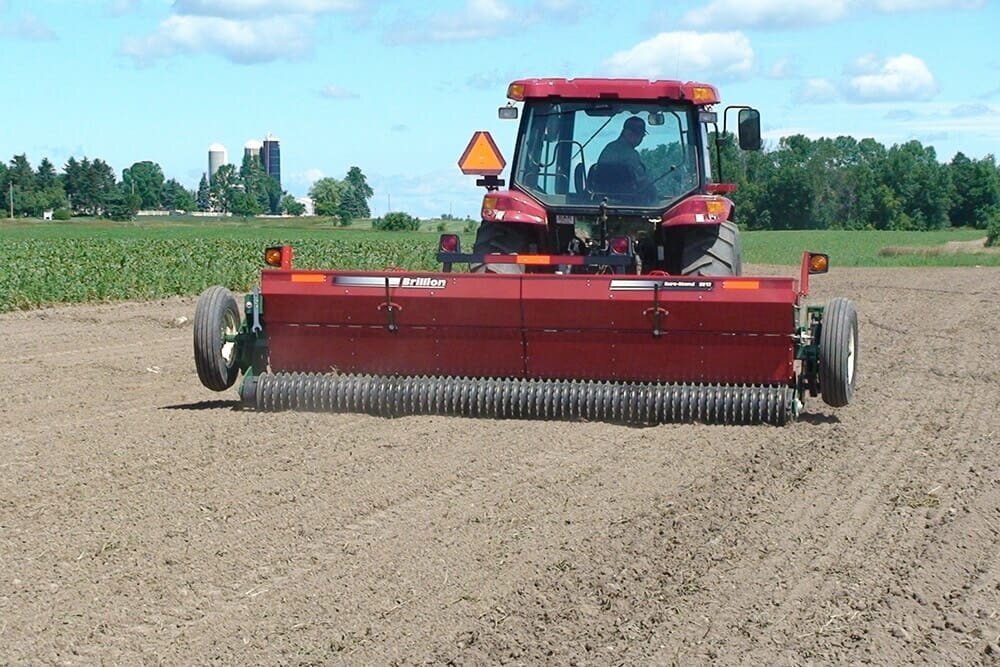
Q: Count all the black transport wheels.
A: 2